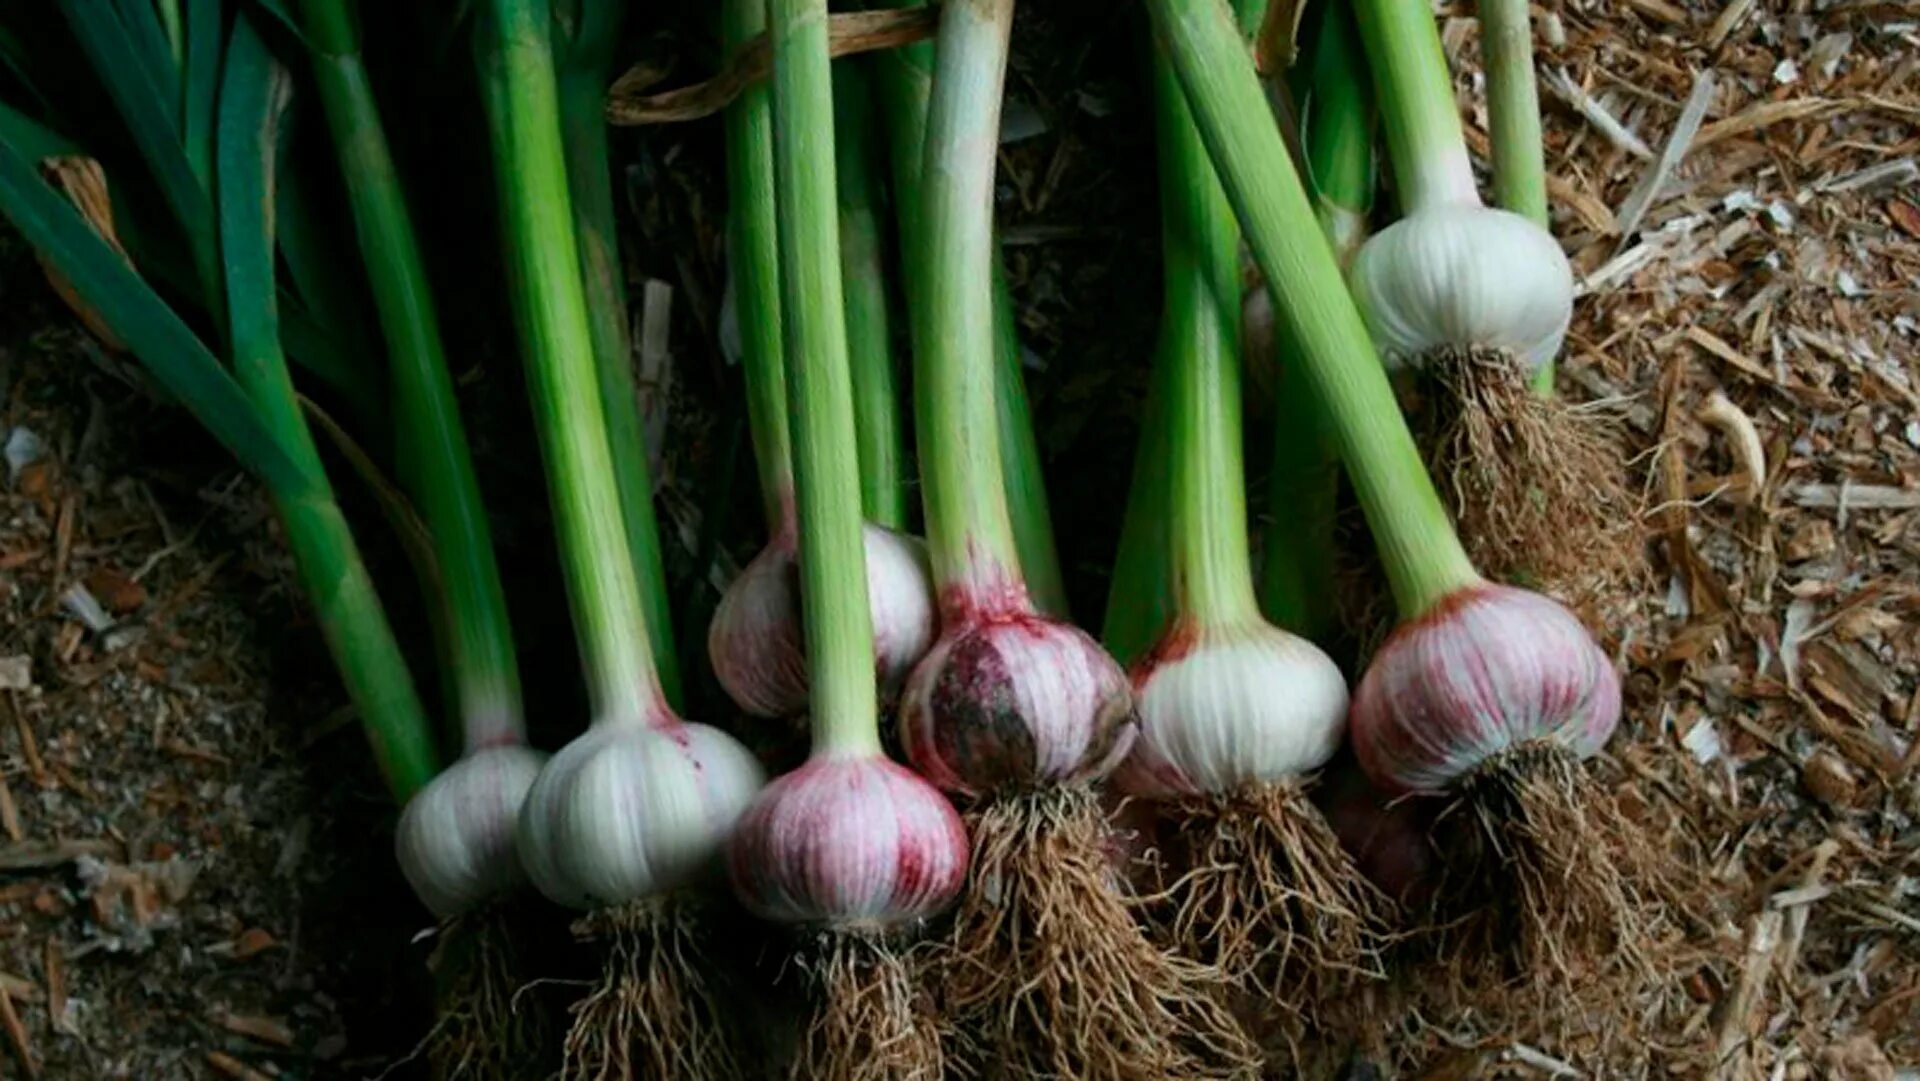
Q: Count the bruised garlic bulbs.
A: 1